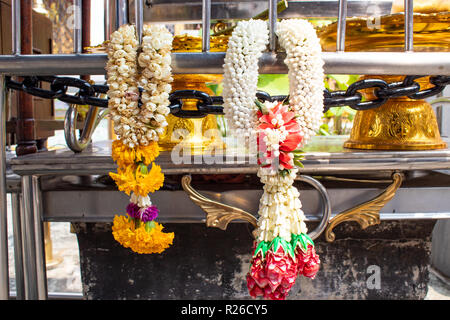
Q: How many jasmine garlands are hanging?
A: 2